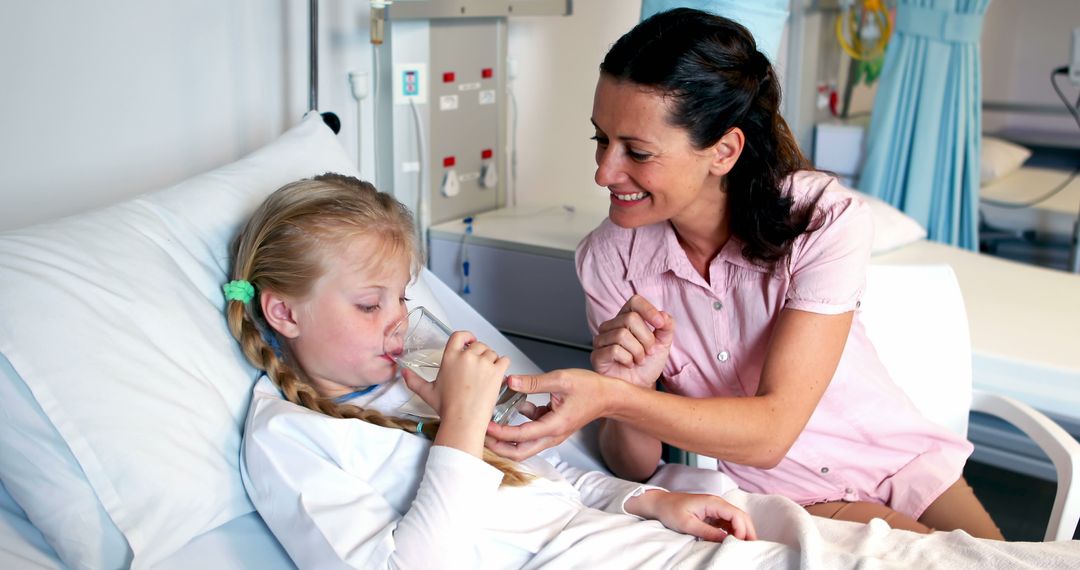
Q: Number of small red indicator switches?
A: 4